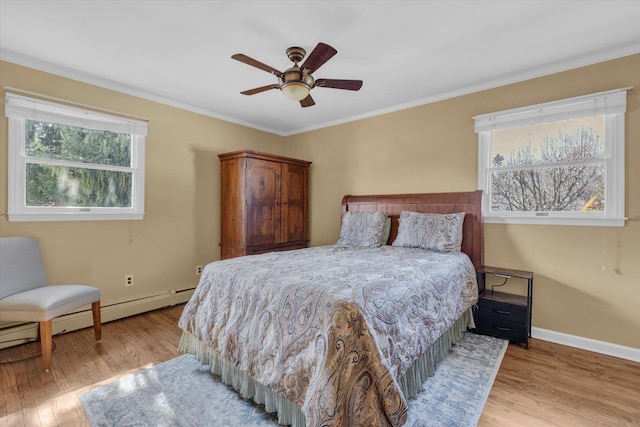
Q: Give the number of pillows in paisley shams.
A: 2